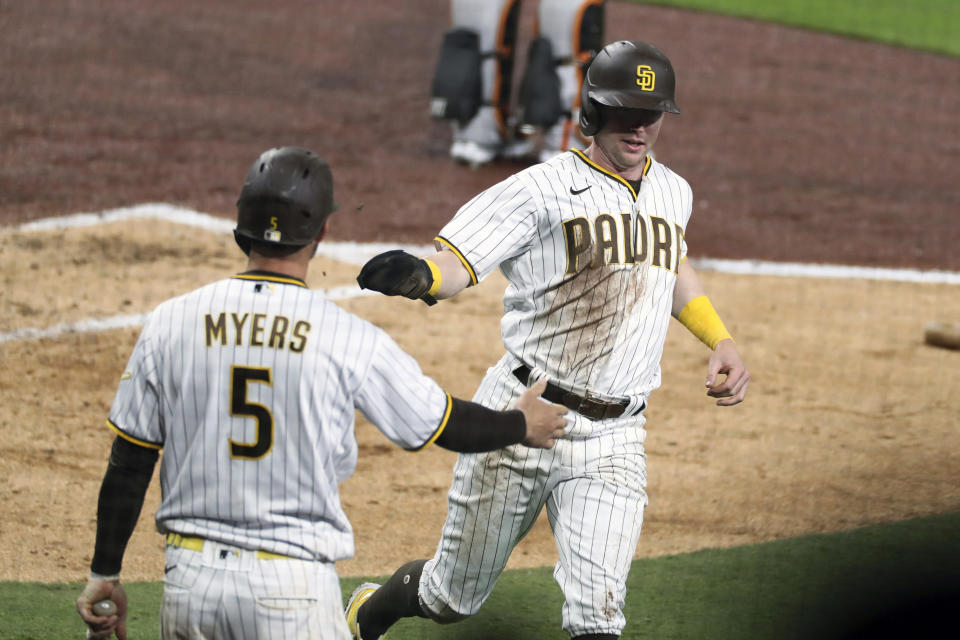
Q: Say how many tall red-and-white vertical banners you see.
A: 0